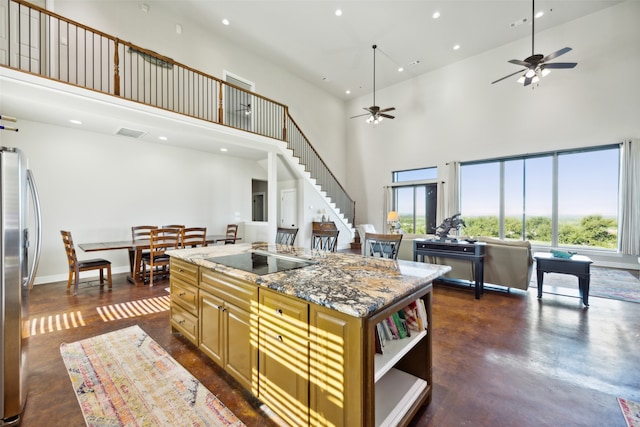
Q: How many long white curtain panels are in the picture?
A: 4